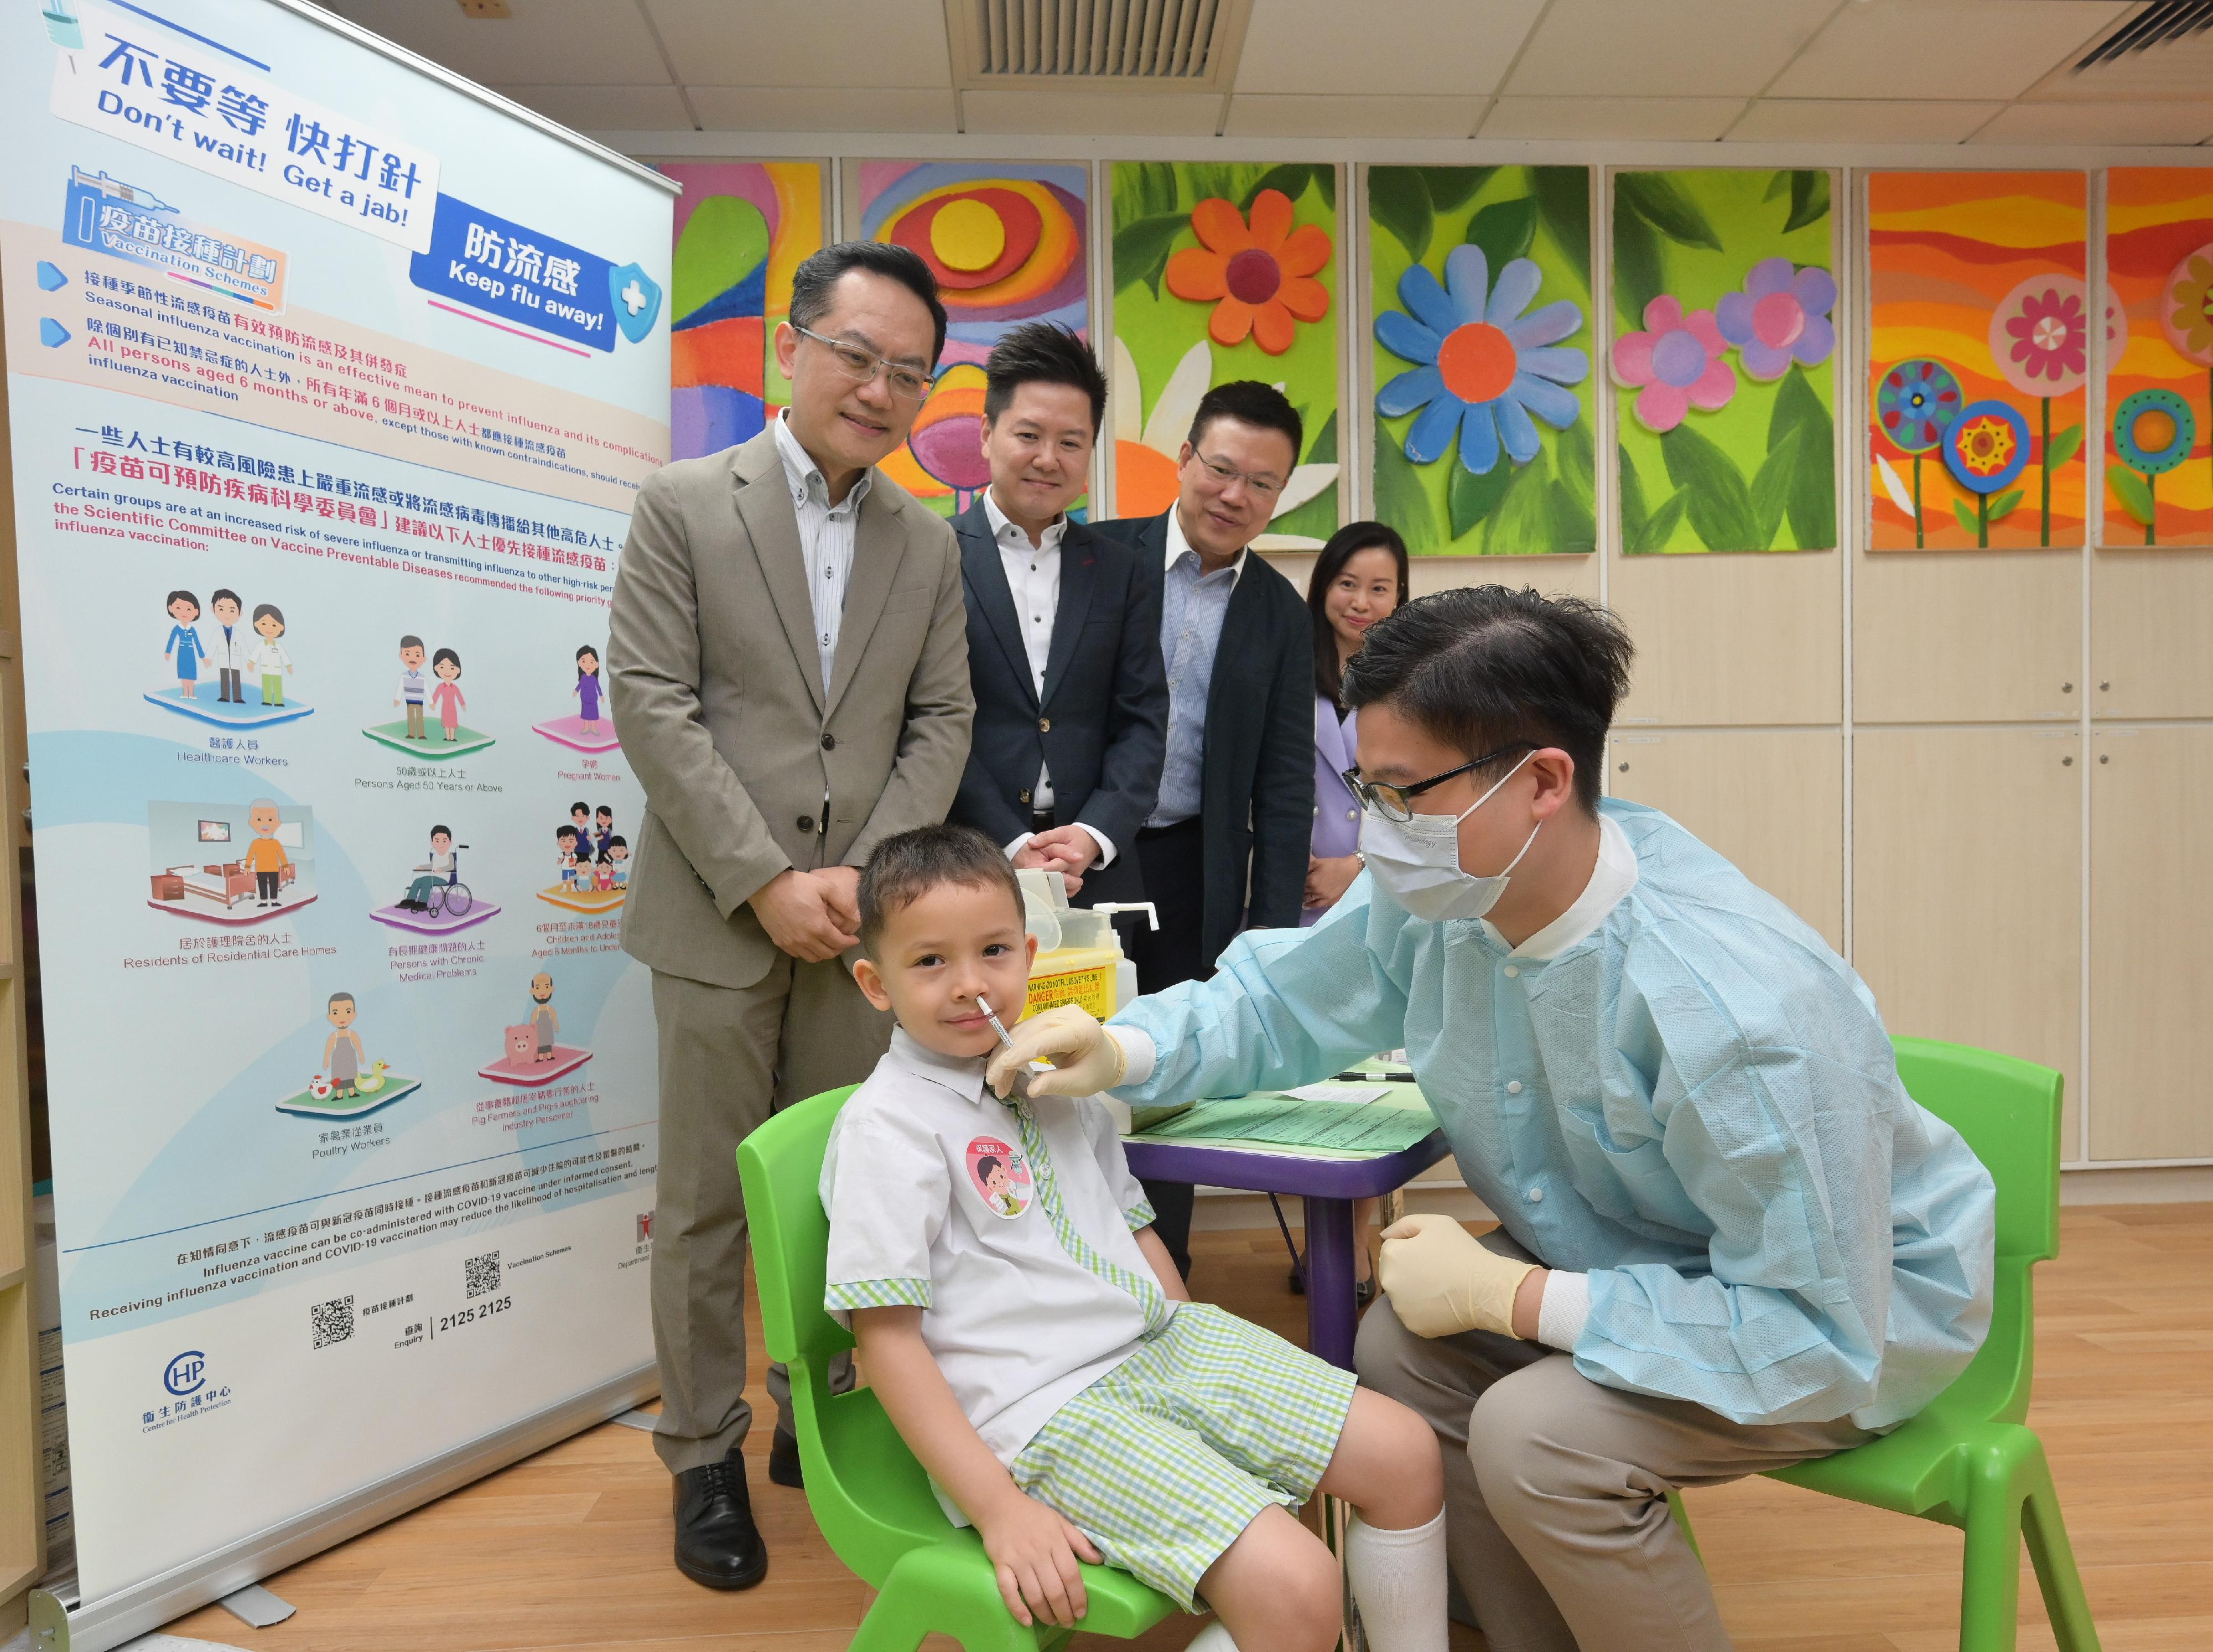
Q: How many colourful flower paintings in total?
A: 5